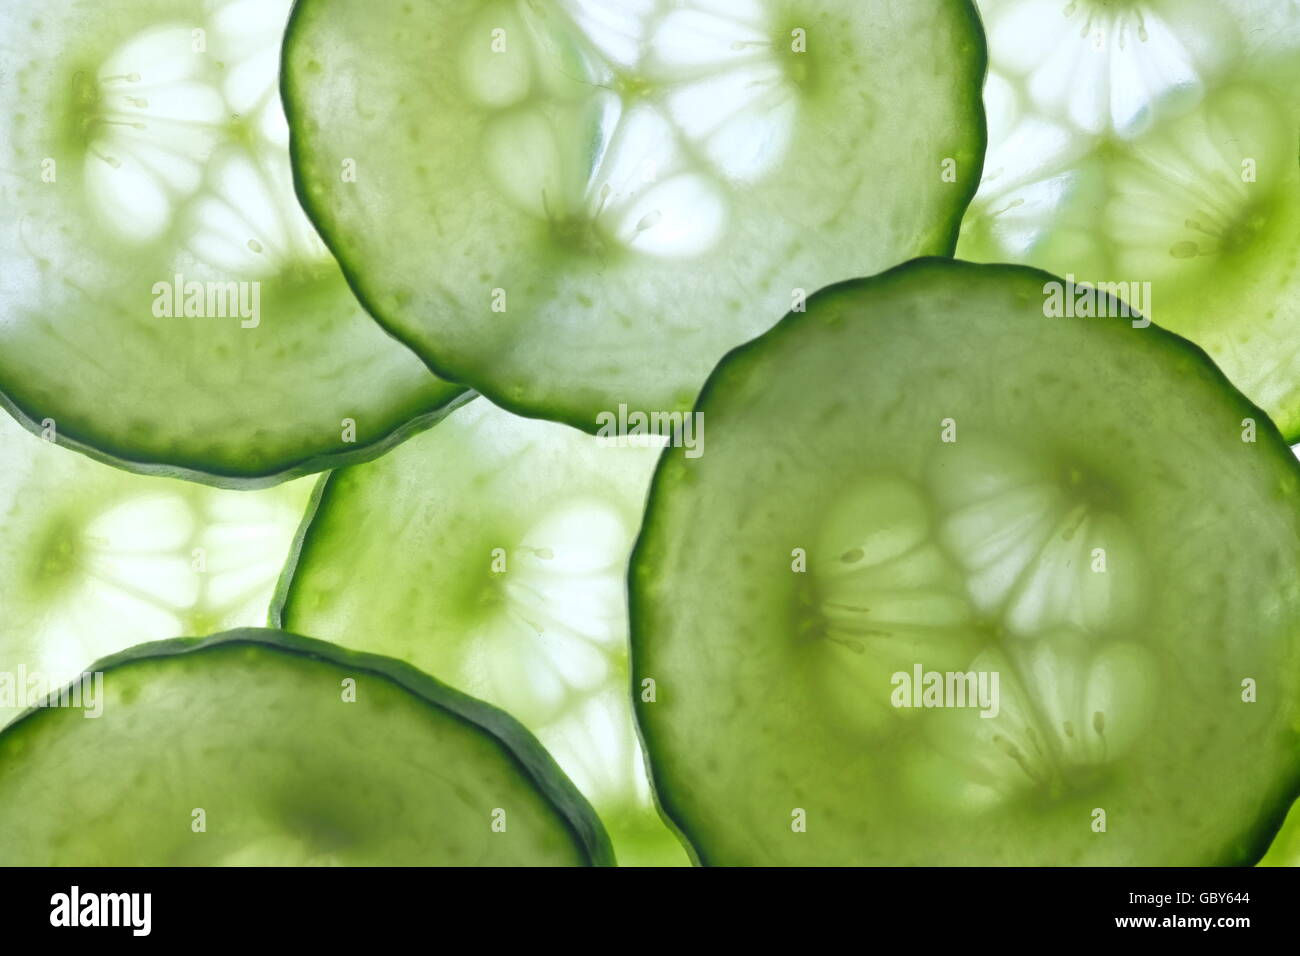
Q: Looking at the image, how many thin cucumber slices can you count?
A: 7